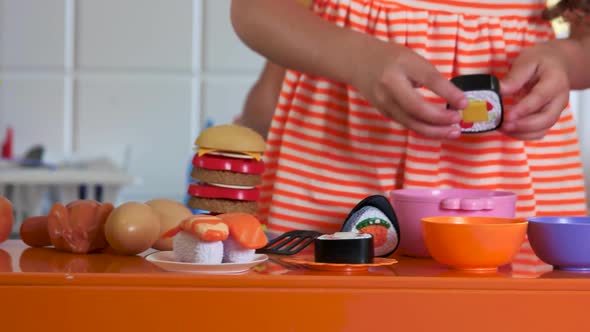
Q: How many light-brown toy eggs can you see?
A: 2